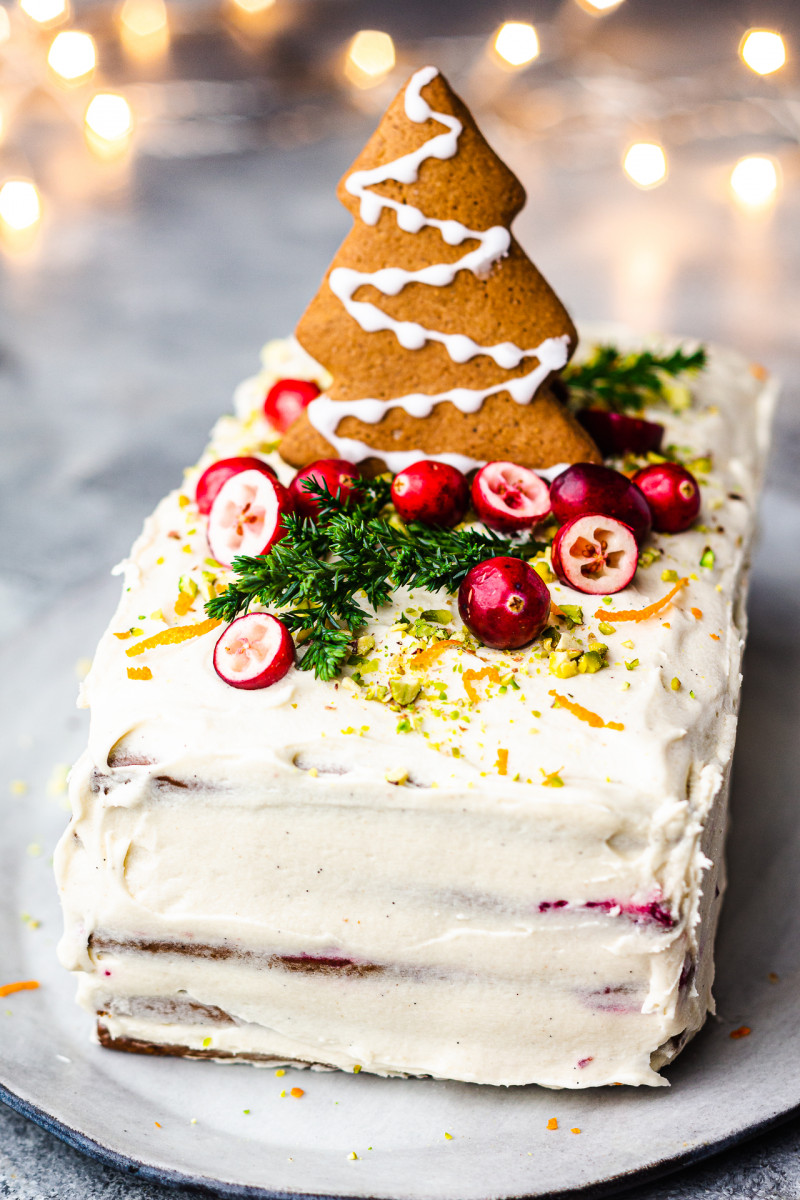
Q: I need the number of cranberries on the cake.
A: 12